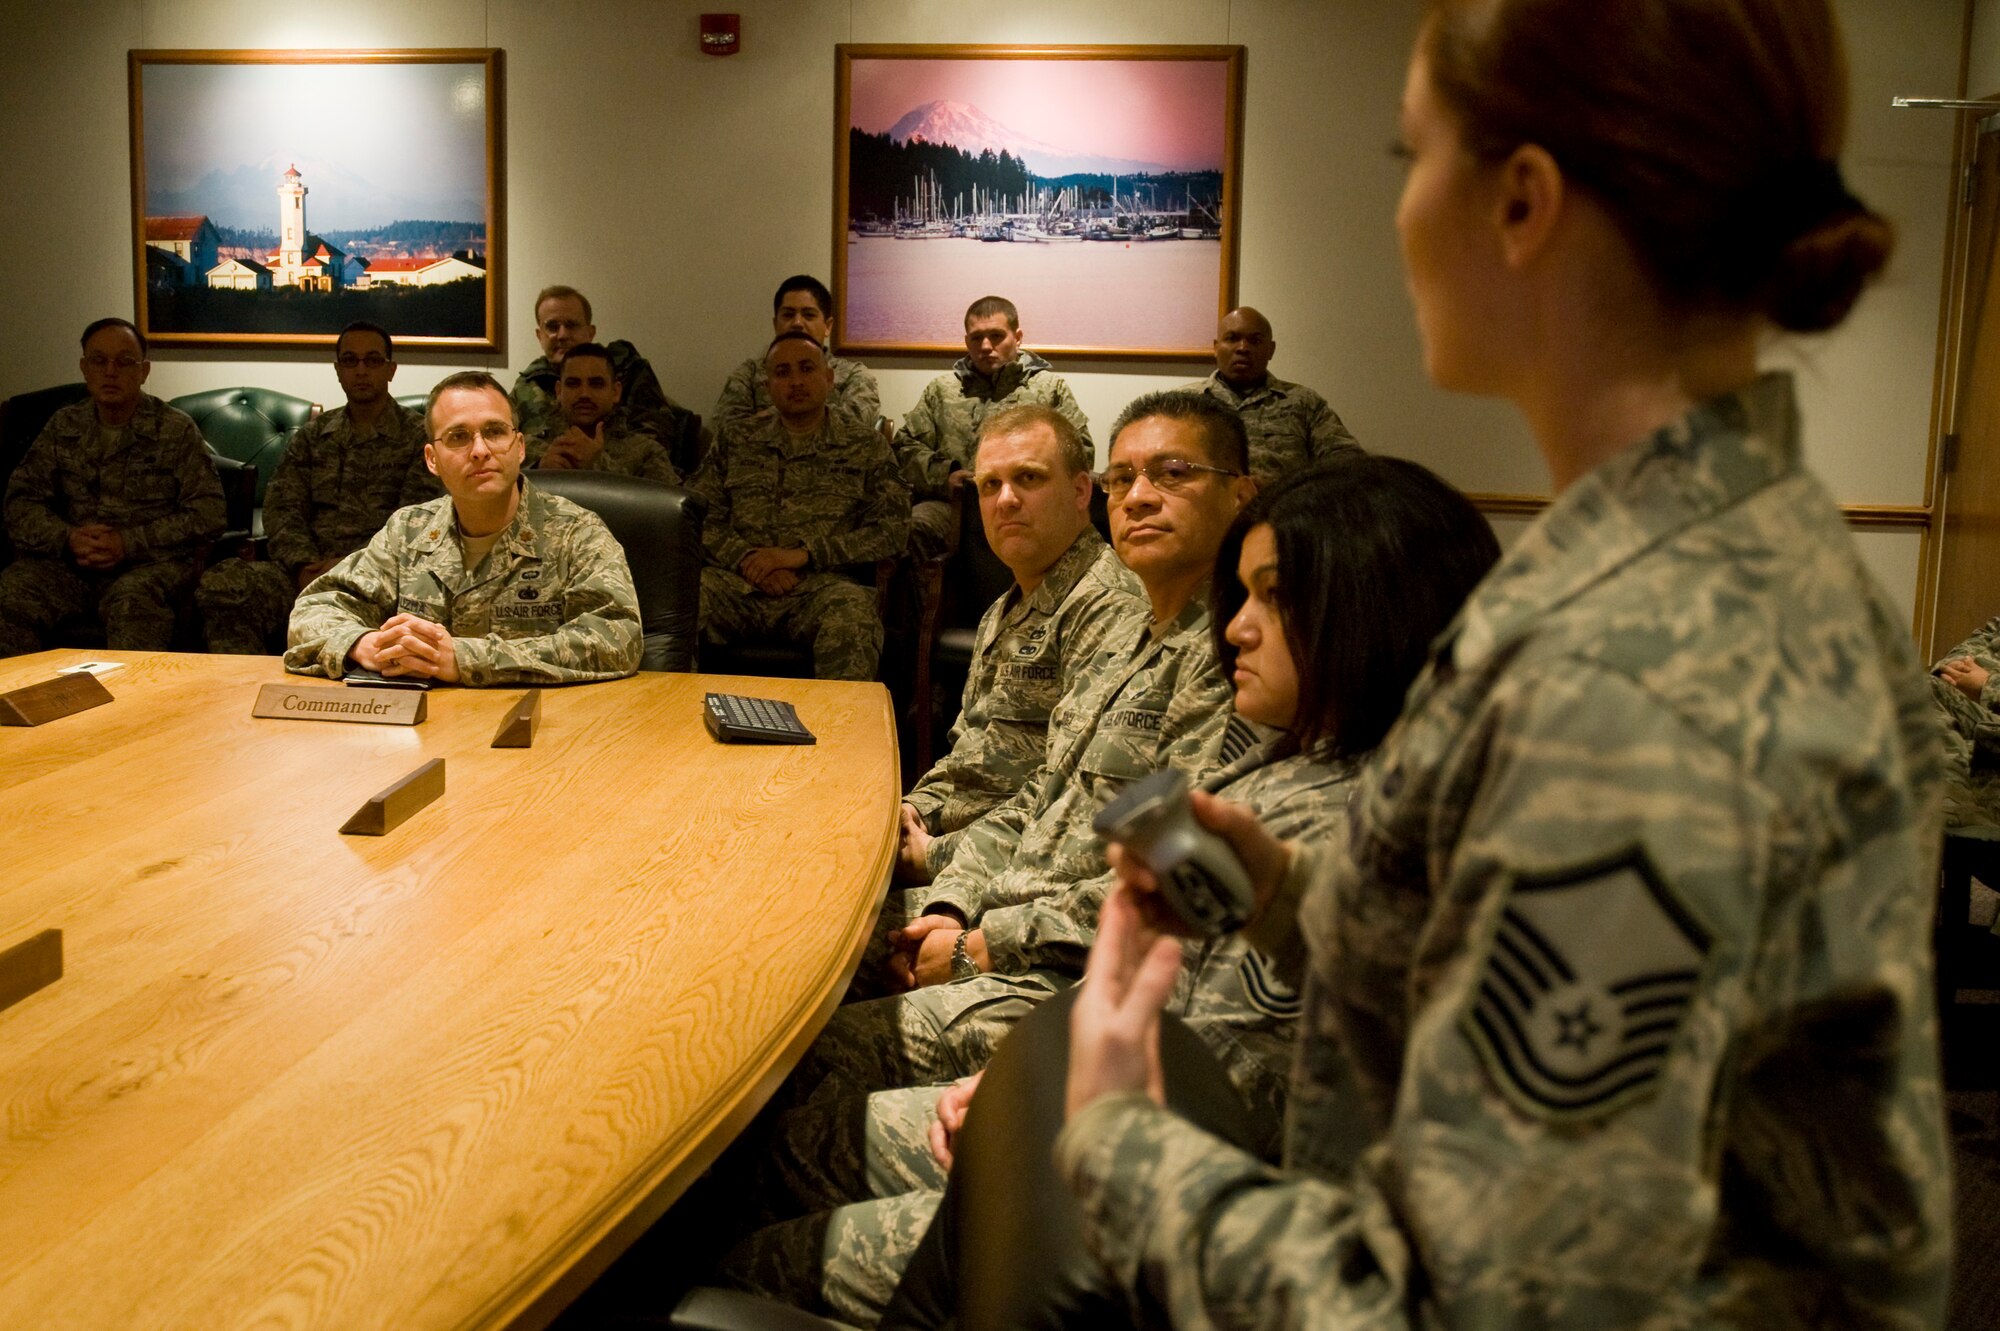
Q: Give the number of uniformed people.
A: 14